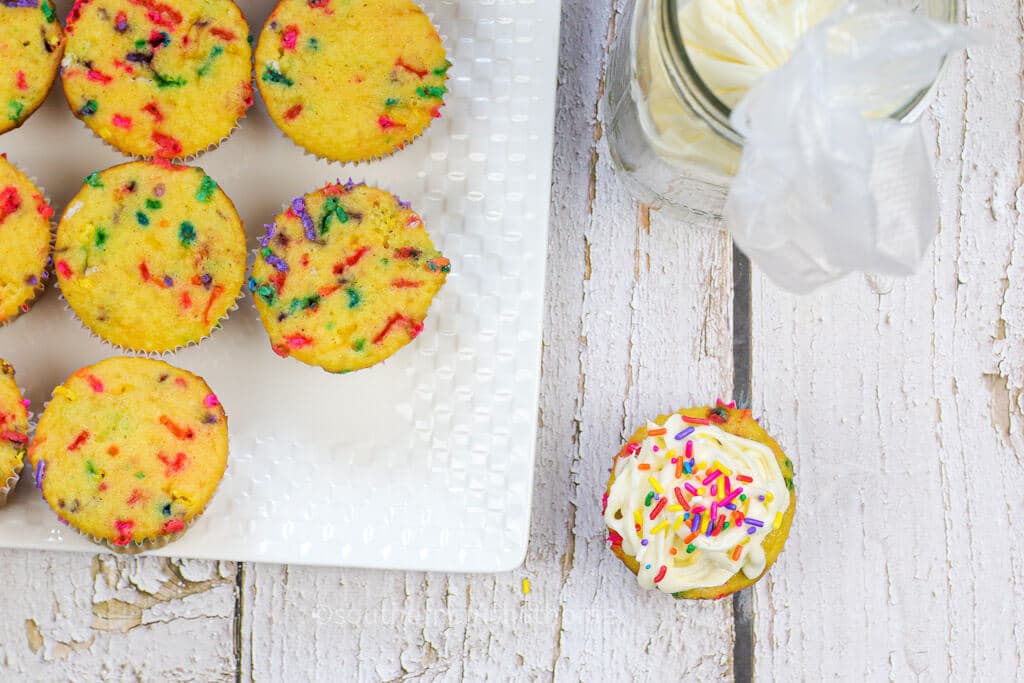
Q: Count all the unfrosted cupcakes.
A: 8